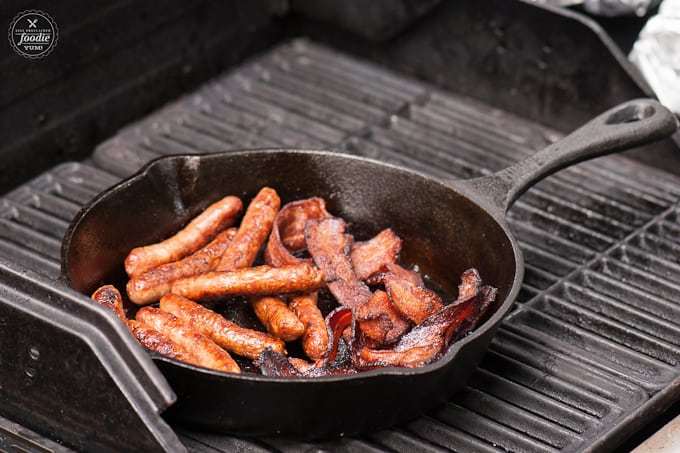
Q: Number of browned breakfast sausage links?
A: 10